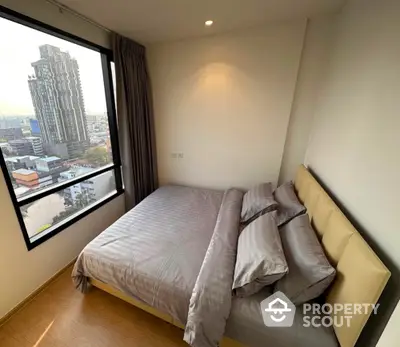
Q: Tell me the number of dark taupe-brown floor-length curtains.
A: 1